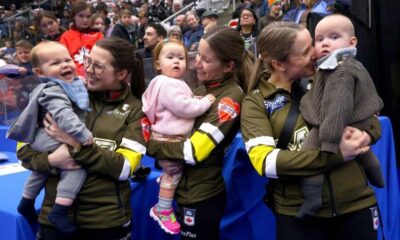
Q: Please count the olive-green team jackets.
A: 3